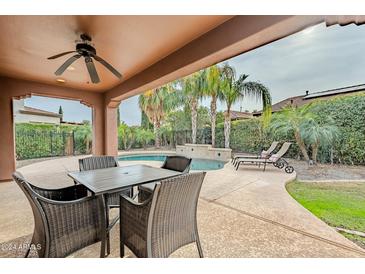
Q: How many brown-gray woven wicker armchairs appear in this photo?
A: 4